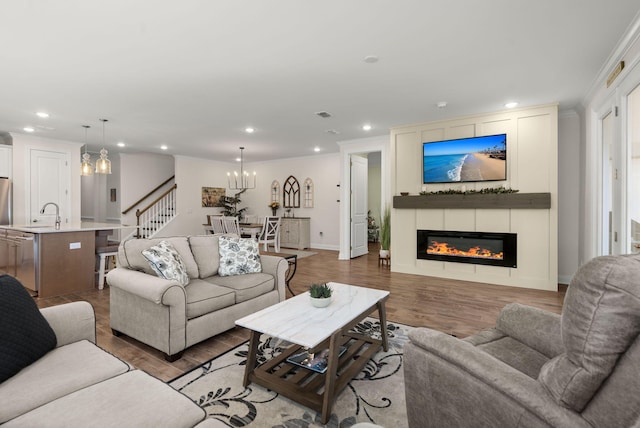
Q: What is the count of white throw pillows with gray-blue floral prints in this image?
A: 2